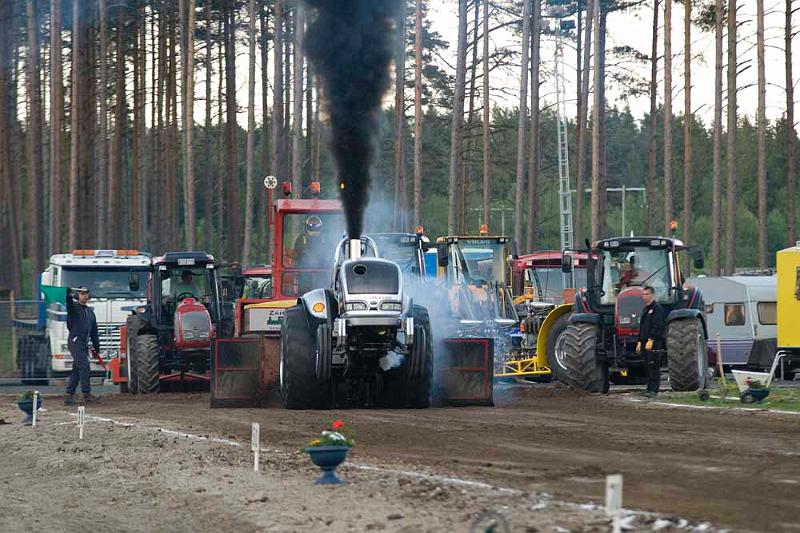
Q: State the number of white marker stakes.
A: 4